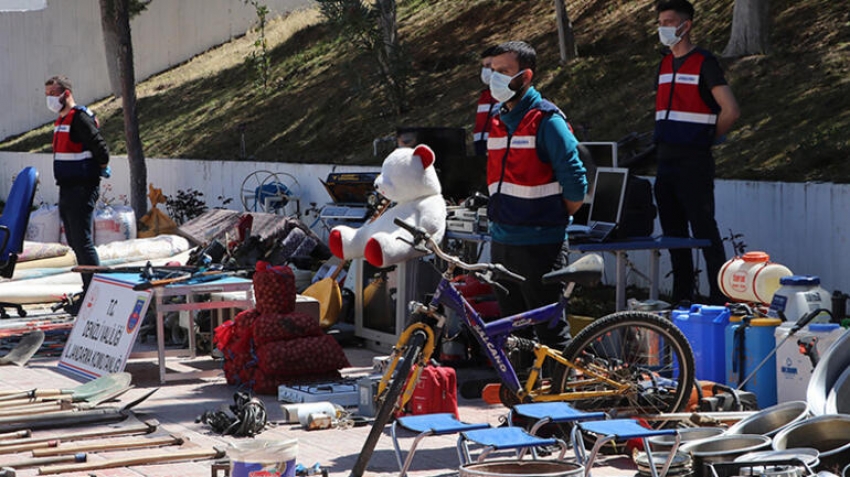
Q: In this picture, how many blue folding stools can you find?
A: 4